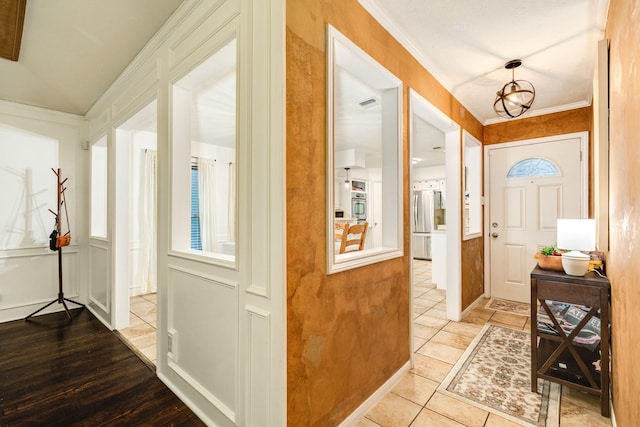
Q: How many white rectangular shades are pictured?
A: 1